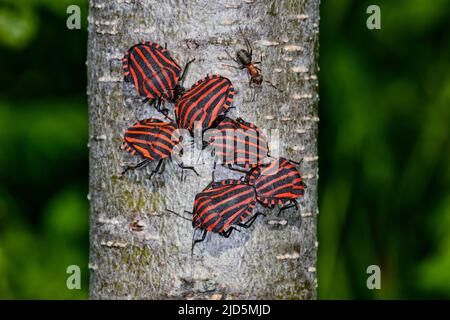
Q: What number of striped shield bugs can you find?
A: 6